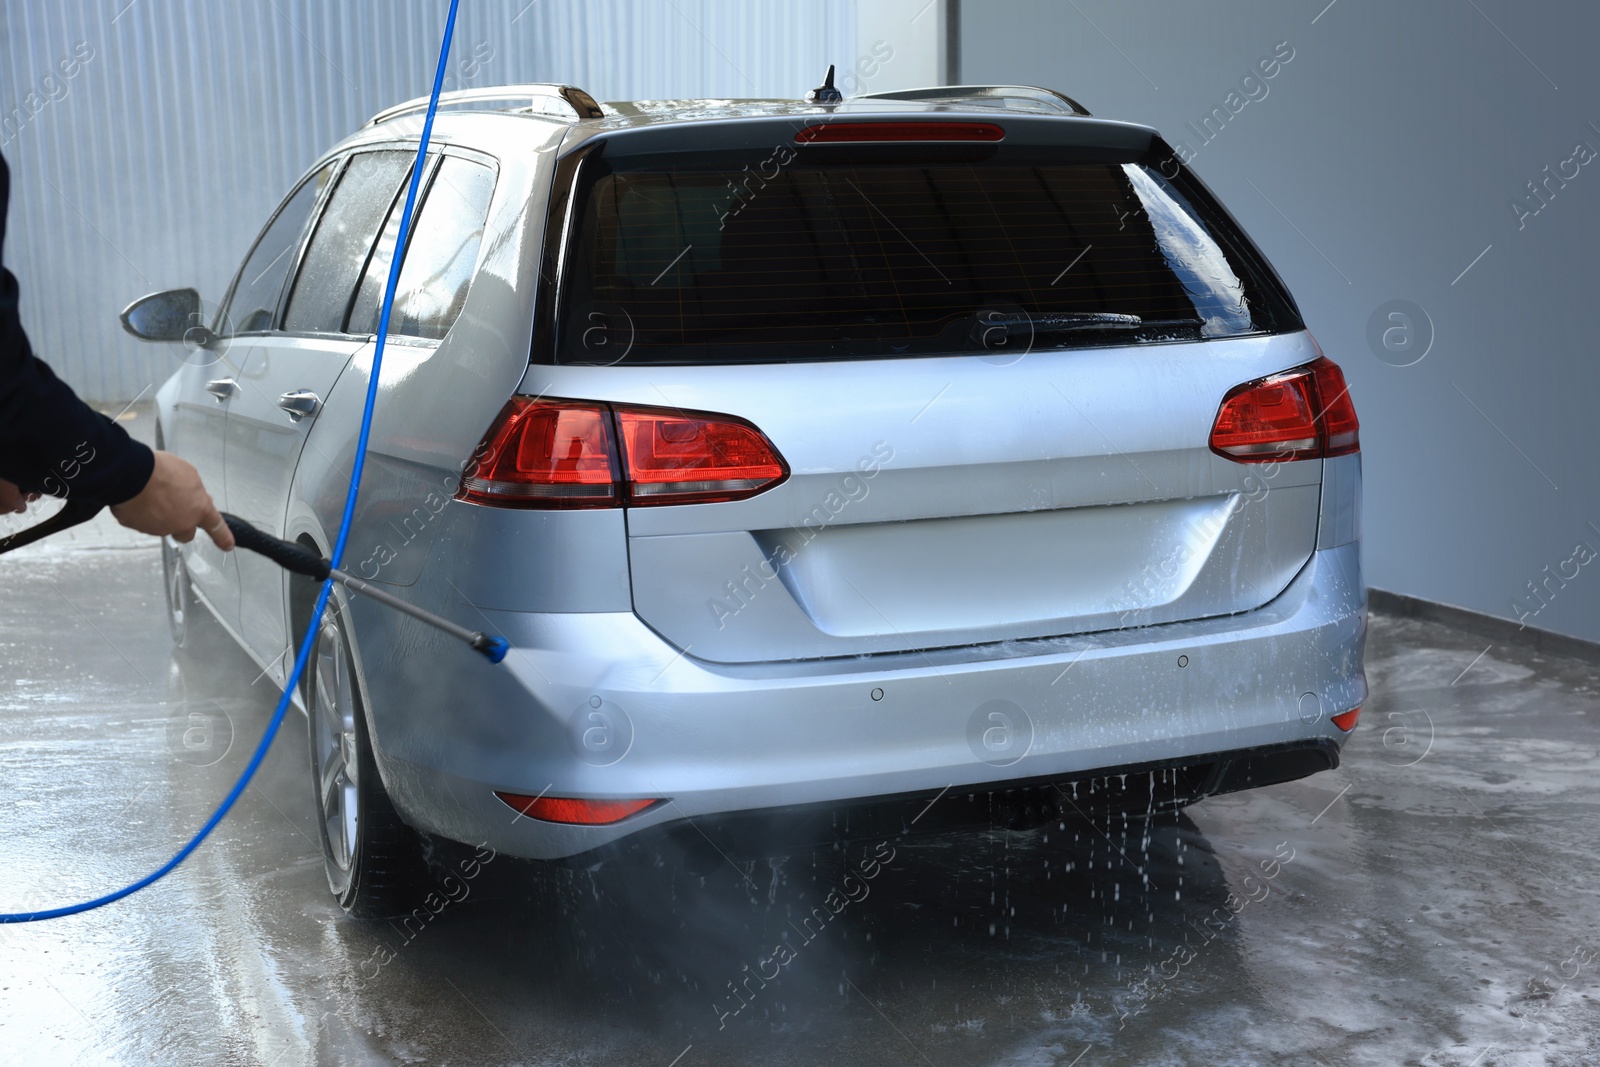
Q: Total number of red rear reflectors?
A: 2